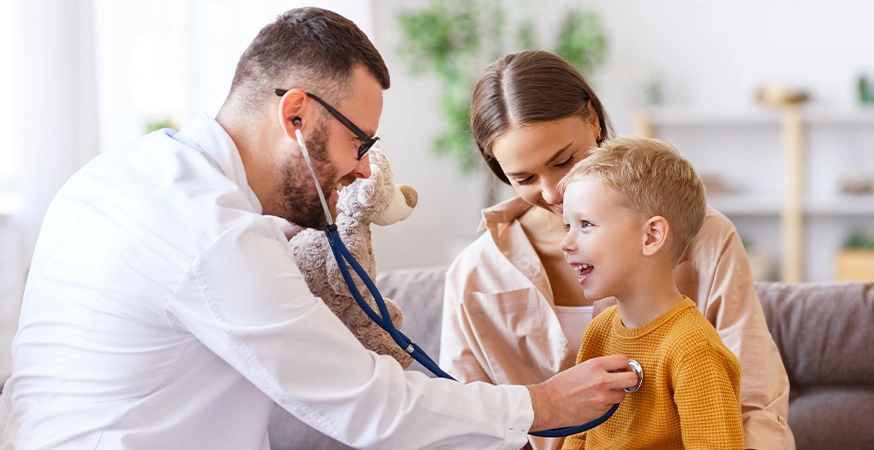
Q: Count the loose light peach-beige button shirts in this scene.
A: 1